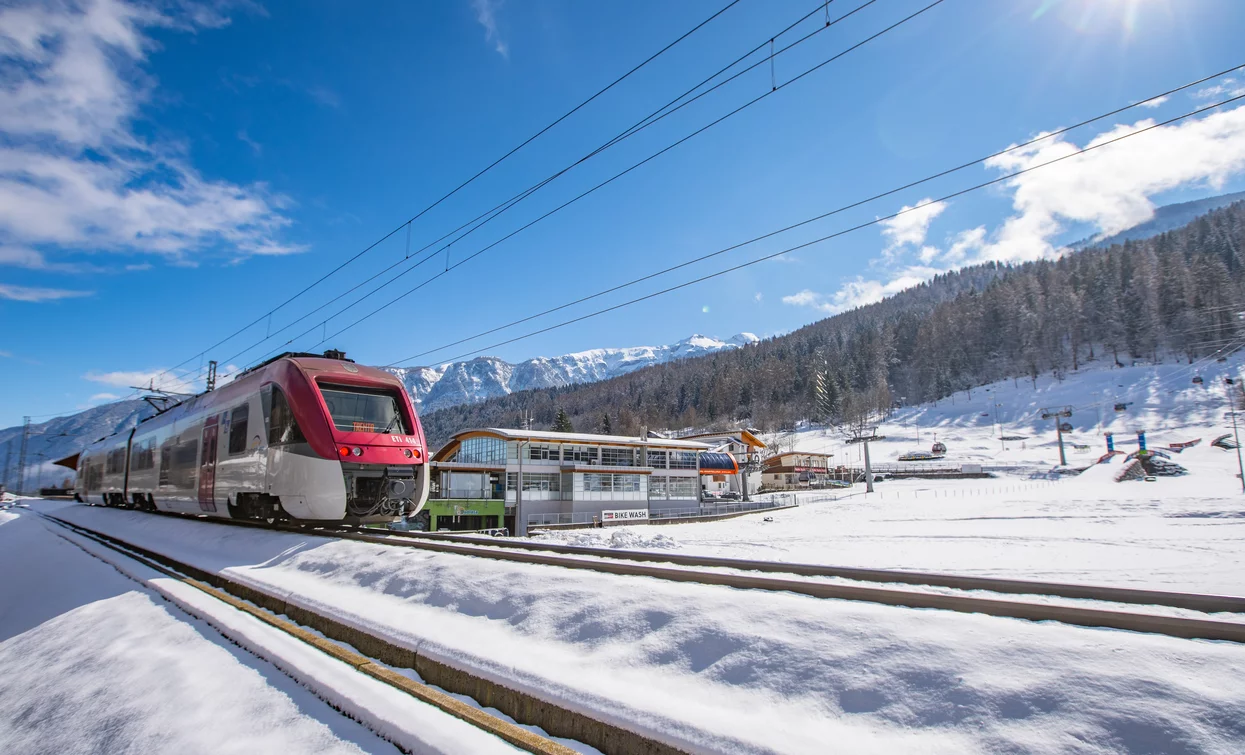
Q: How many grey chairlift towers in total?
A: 2